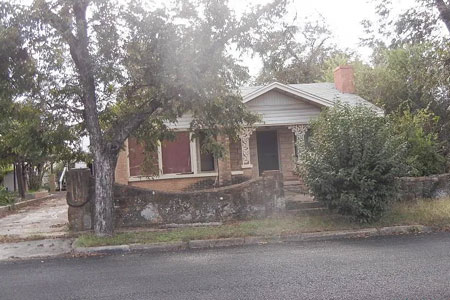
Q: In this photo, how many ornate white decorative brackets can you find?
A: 2